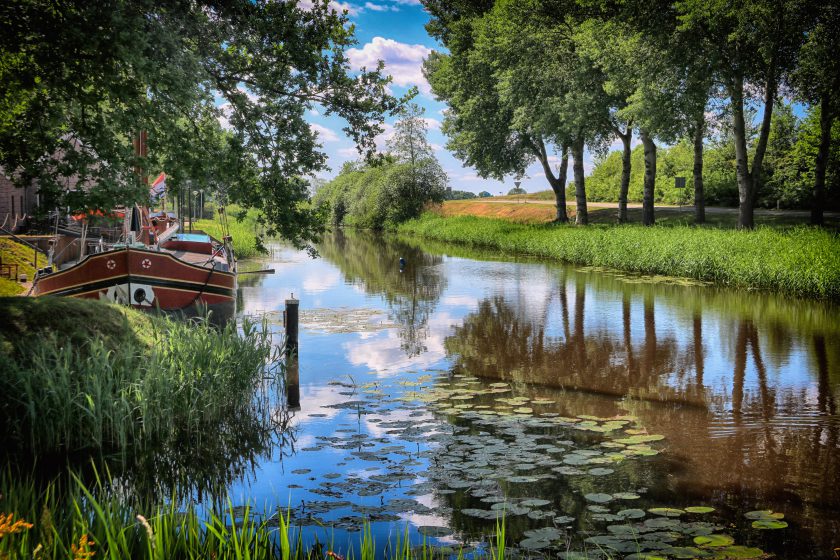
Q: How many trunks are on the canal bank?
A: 7